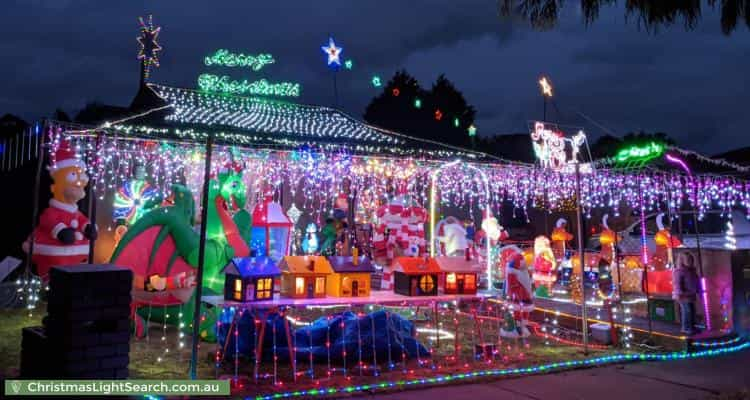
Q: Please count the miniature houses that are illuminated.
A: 5